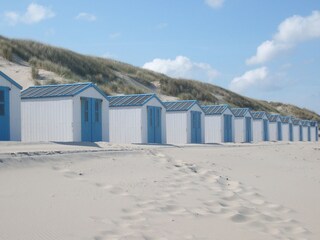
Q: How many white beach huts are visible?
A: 12